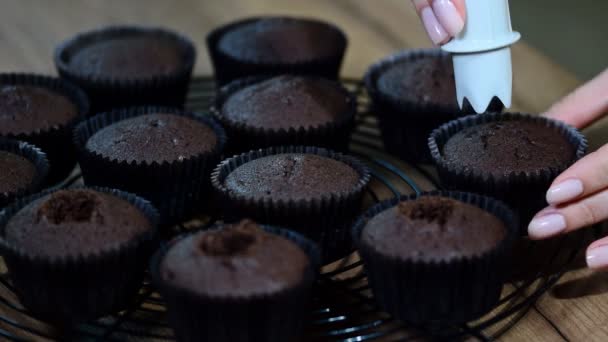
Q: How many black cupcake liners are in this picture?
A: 12